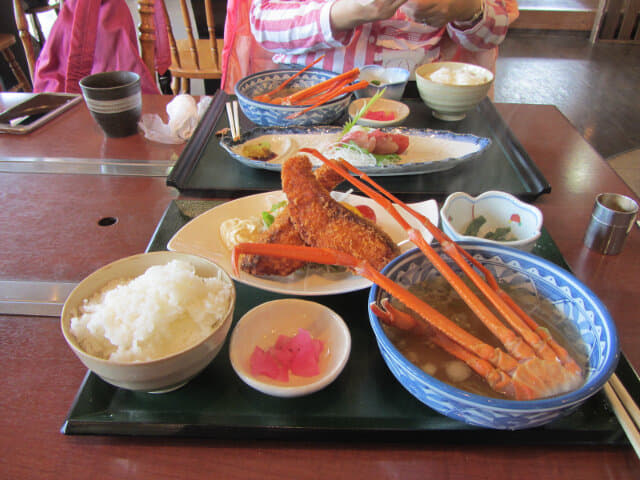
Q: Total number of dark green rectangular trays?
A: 2